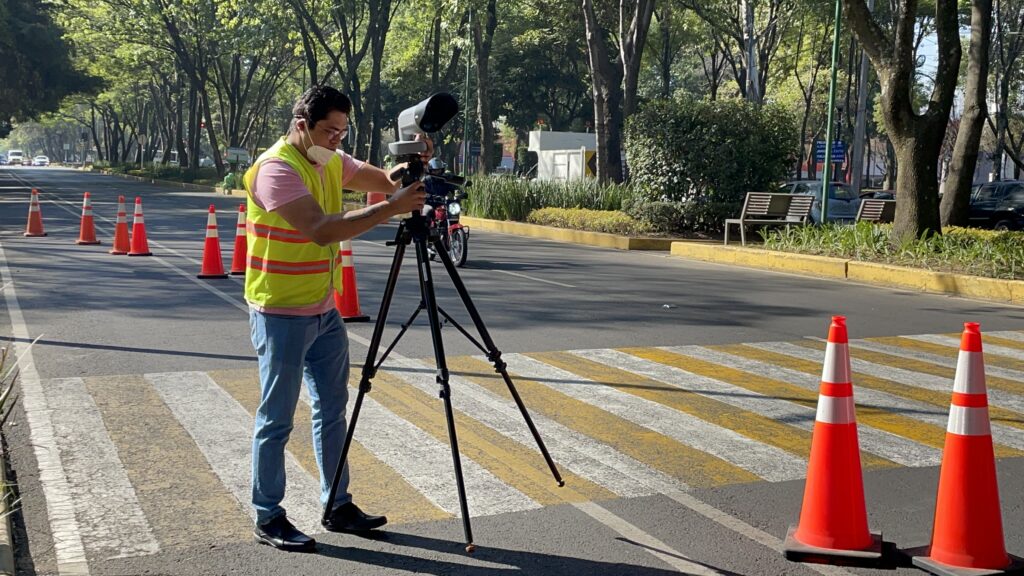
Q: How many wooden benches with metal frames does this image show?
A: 2